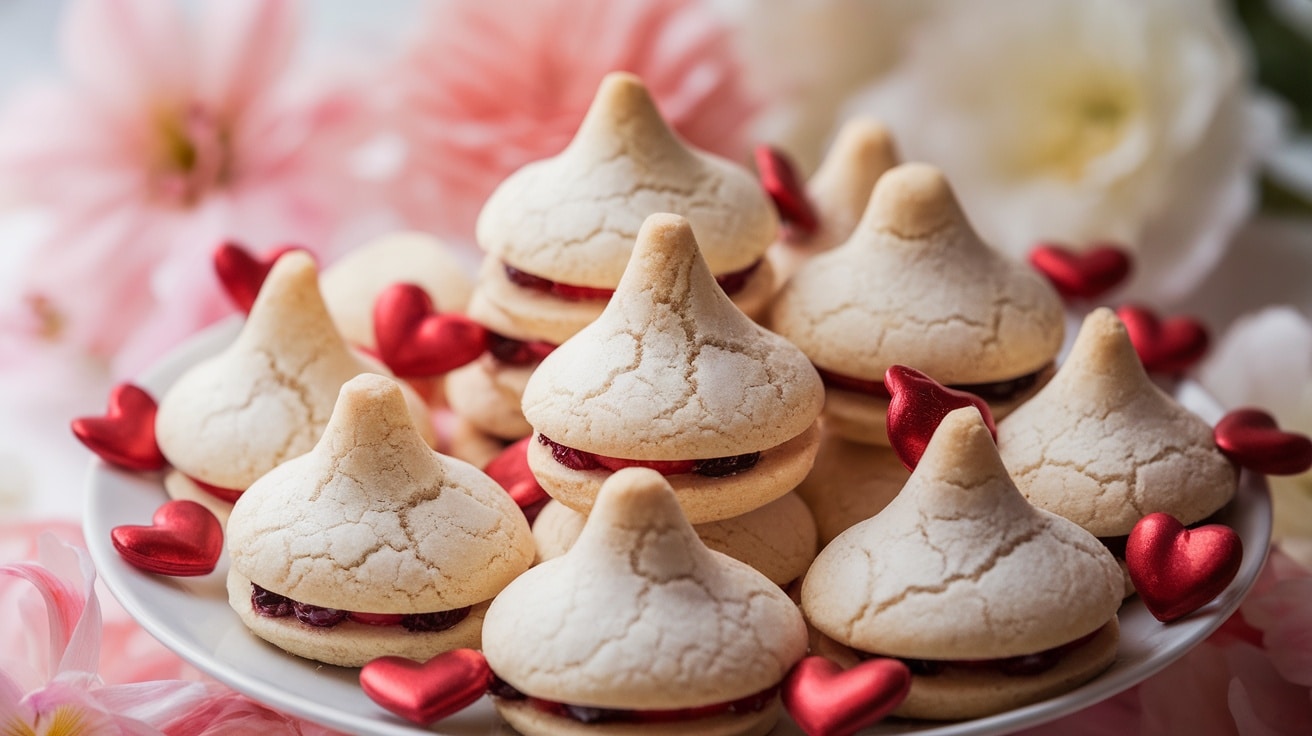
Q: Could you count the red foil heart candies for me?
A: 13